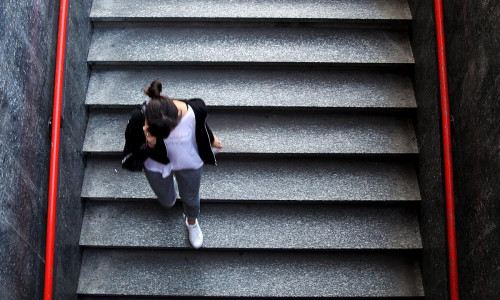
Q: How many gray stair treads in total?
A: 7